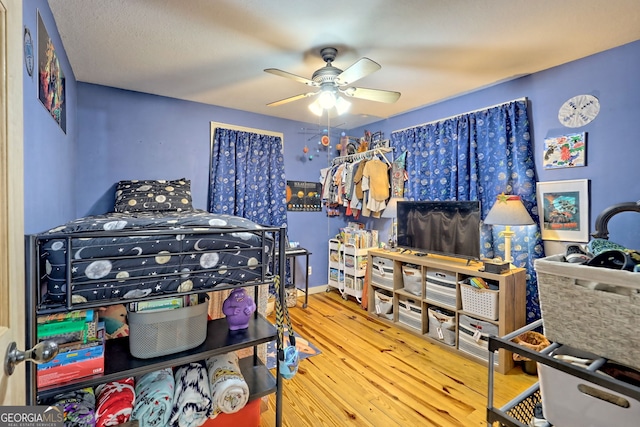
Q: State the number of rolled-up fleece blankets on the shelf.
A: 5